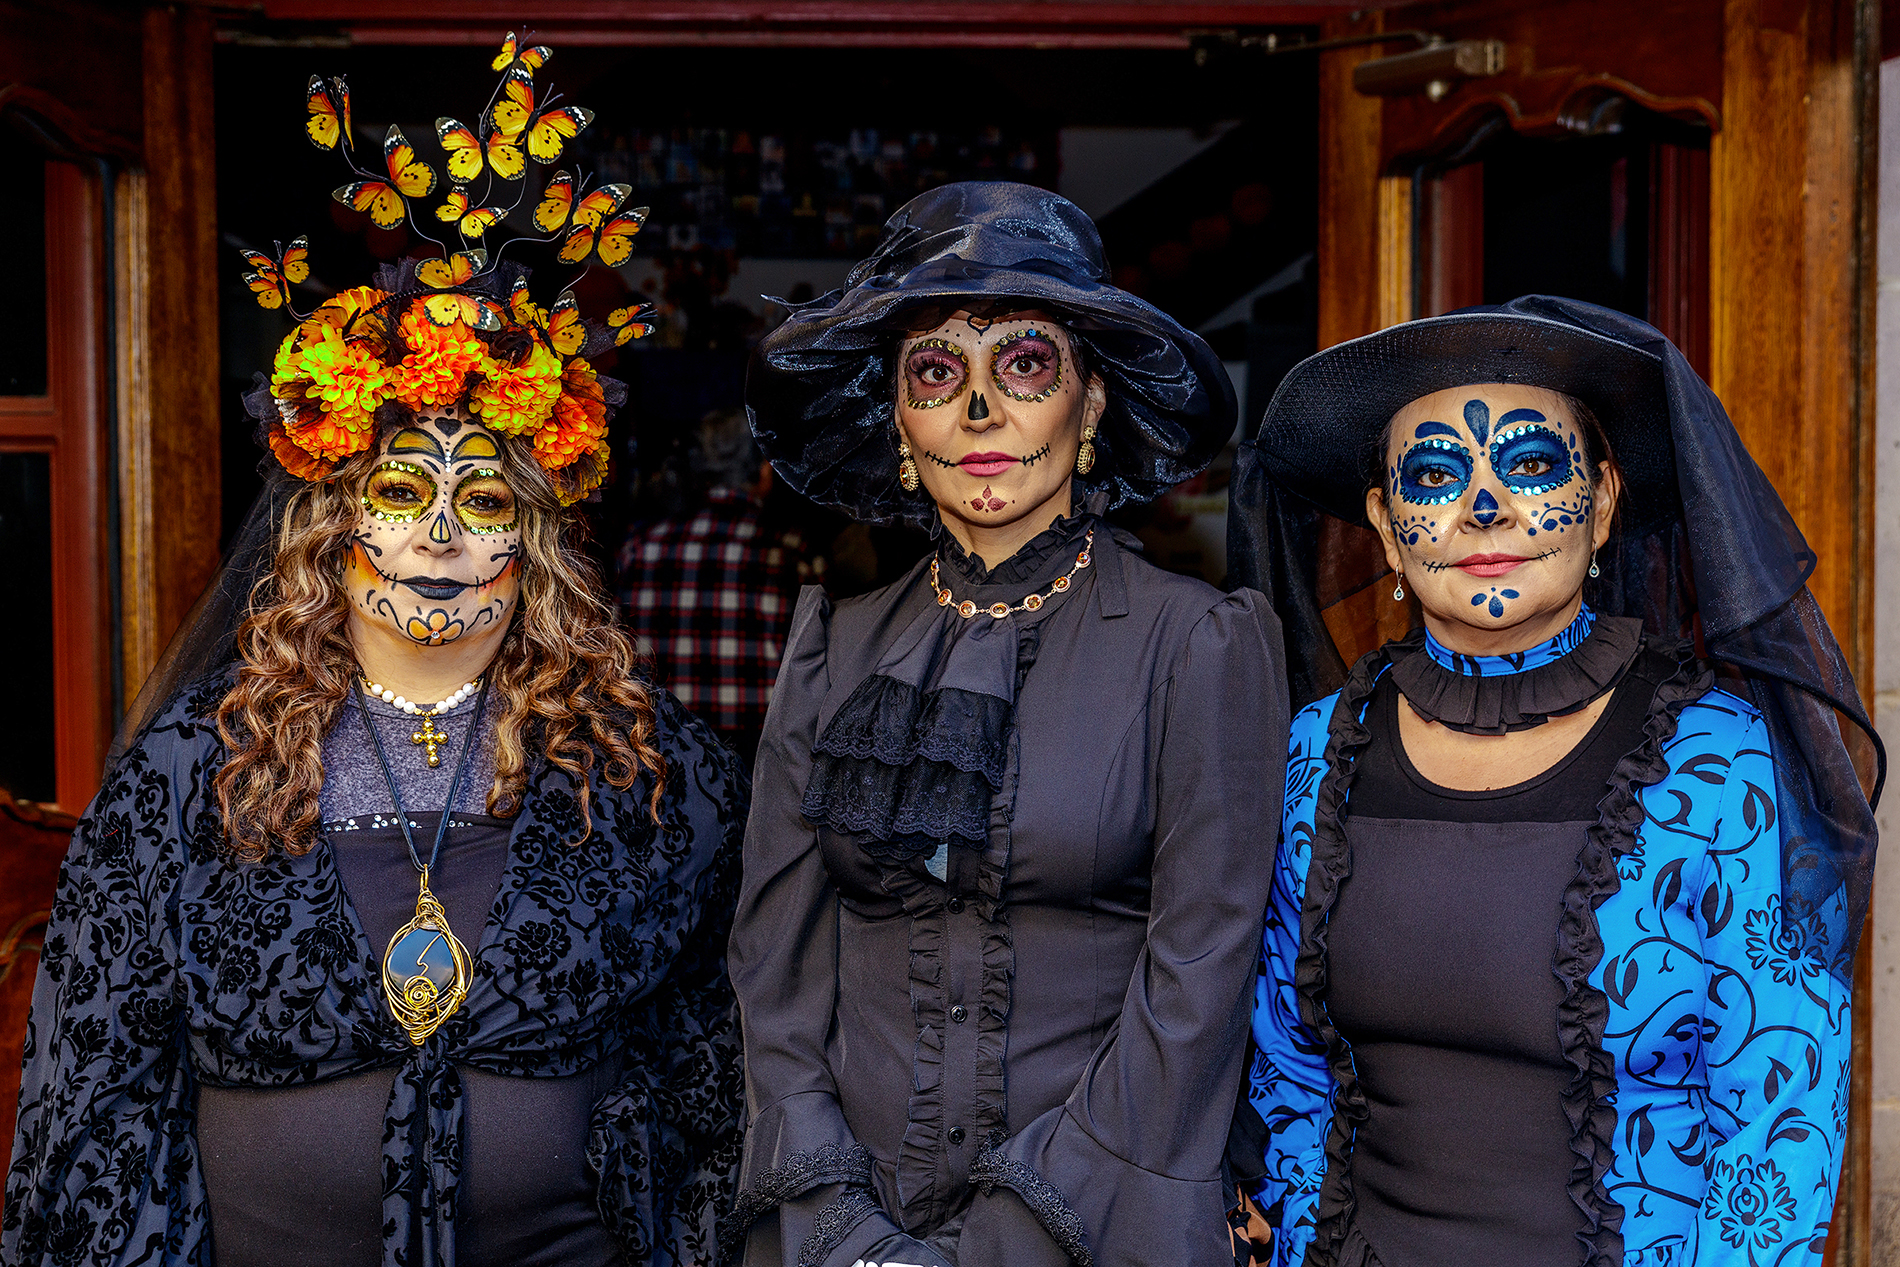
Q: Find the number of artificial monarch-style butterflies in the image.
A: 15